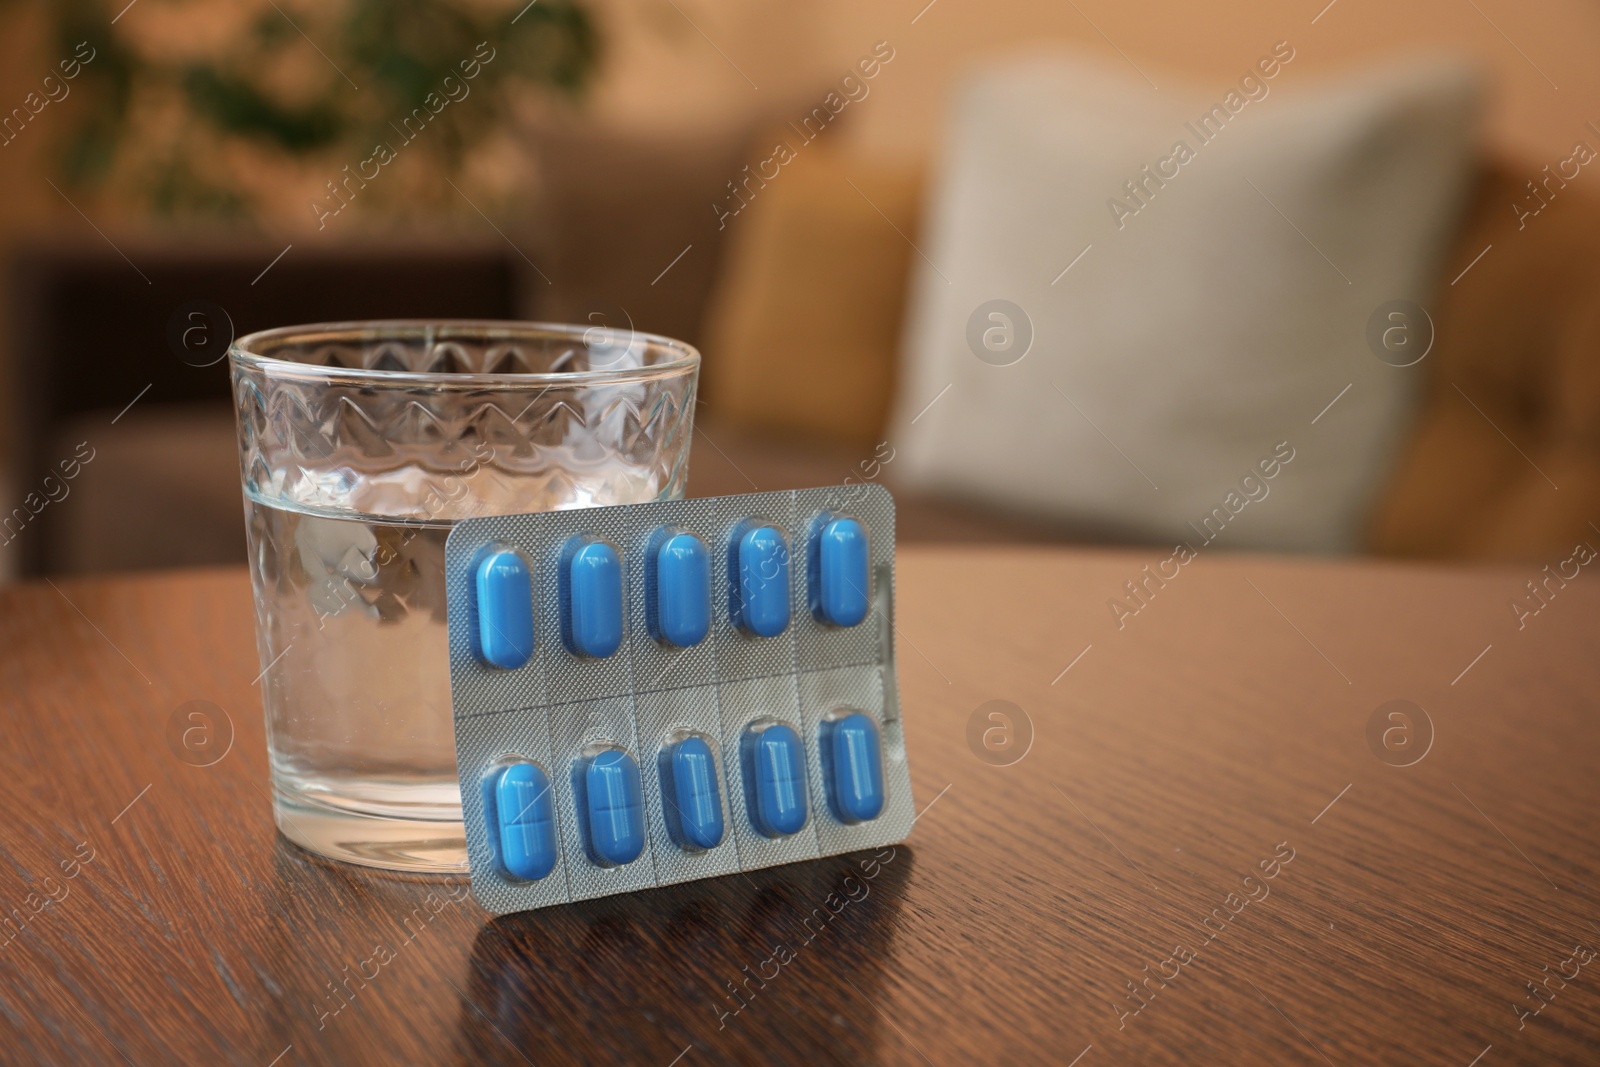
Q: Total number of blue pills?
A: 10